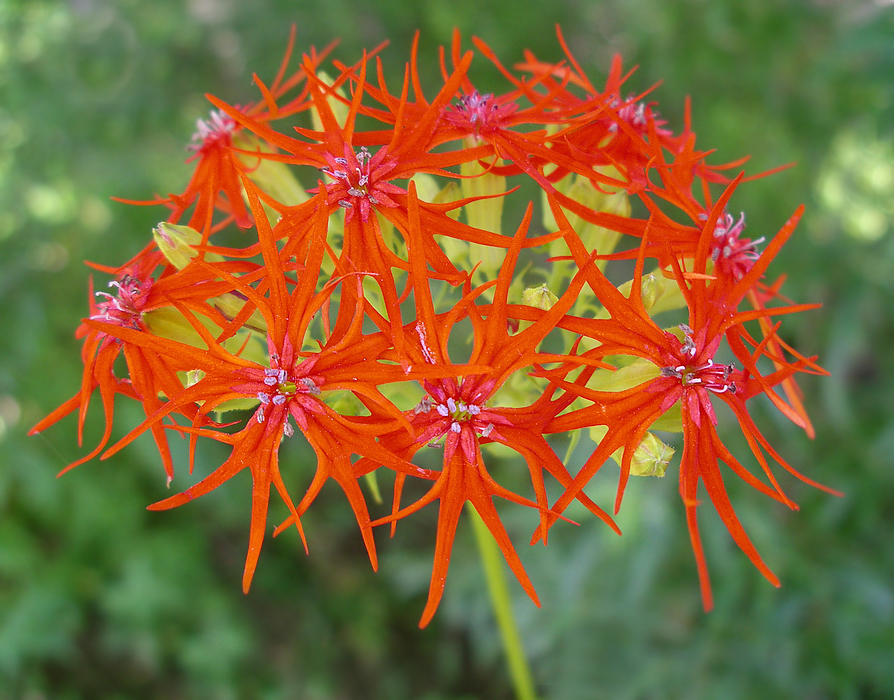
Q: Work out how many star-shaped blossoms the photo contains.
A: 9